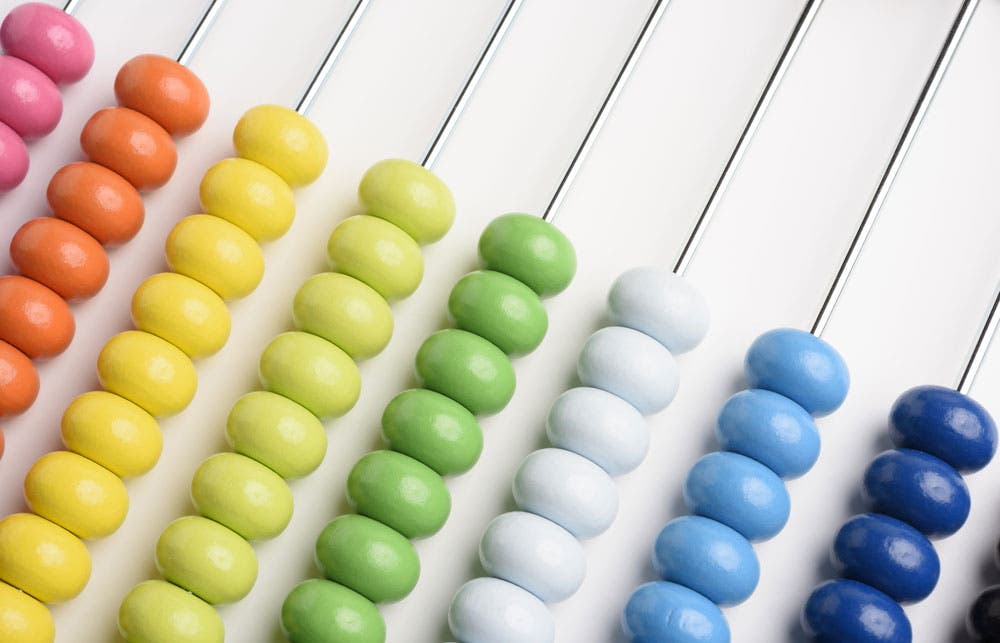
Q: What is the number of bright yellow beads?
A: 9